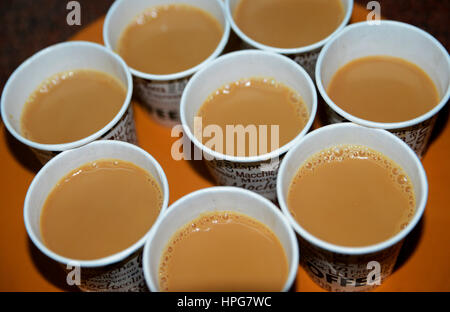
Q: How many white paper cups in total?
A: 8